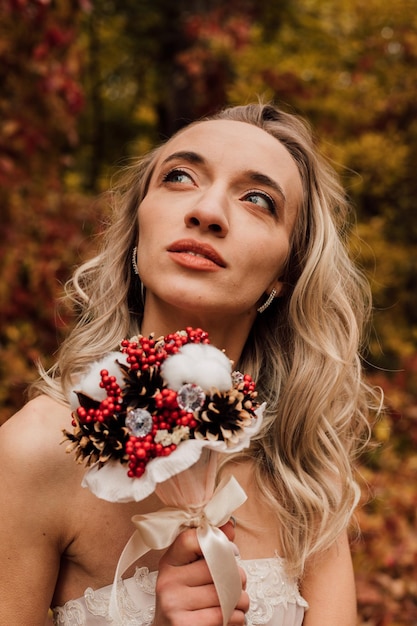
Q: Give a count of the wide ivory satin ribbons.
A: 1